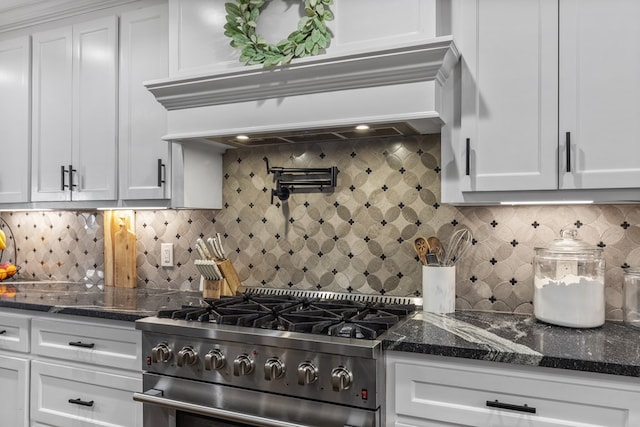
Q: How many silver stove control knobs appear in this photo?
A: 7